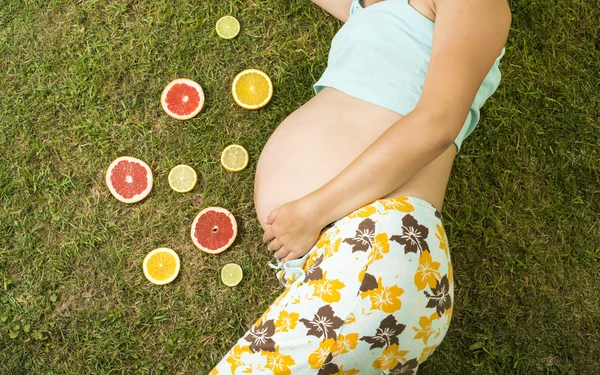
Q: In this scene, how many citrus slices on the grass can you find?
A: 9